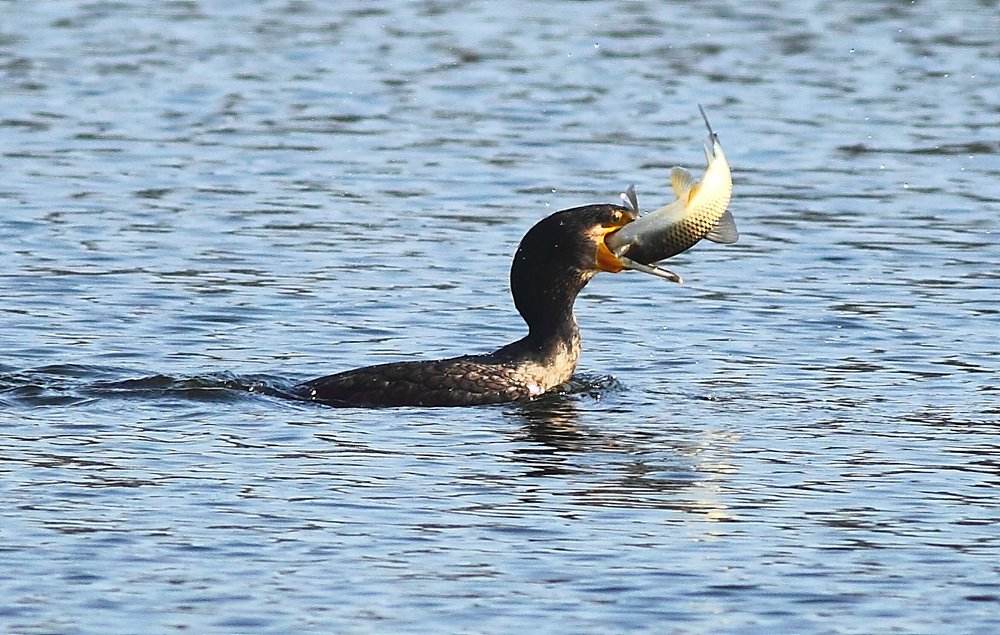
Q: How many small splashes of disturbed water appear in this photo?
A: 2